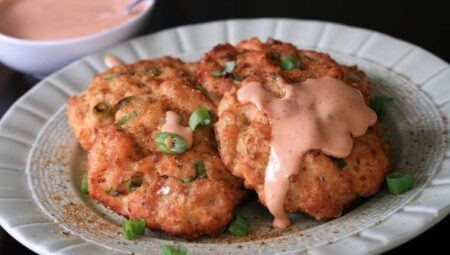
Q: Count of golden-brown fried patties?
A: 4